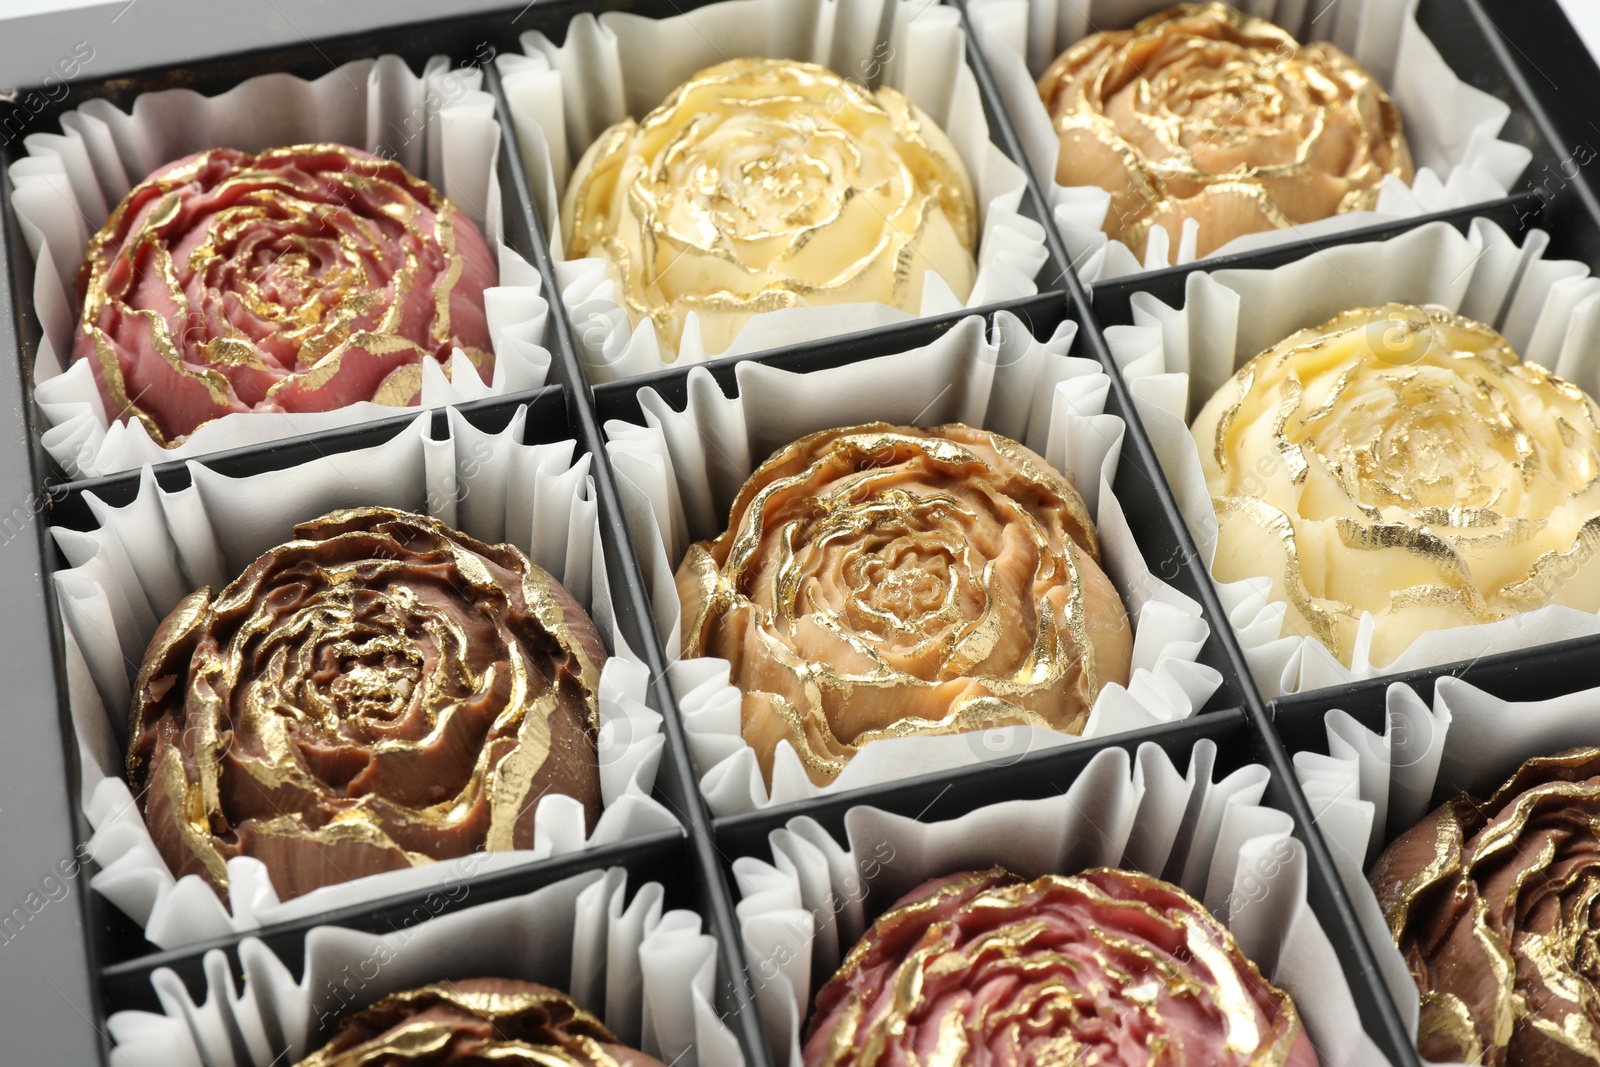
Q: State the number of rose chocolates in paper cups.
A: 9